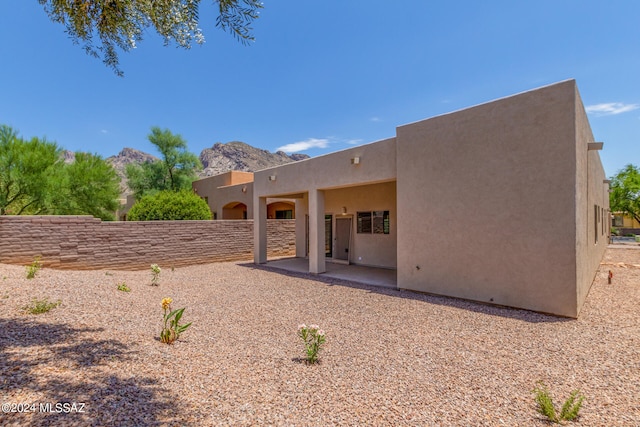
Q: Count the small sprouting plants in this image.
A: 7